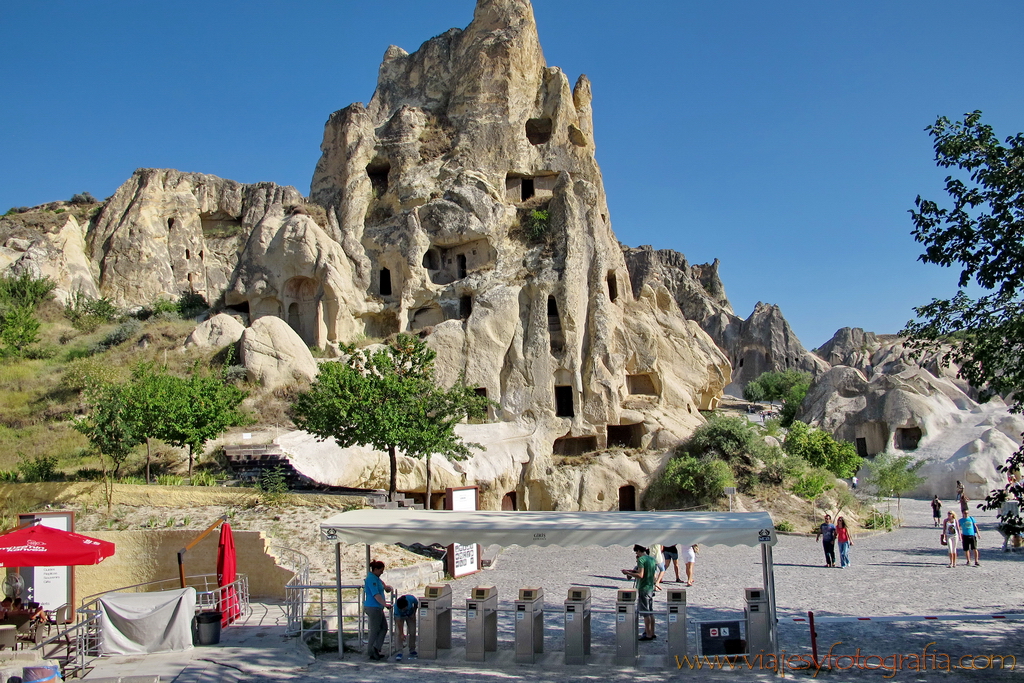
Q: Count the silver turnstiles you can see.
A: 7